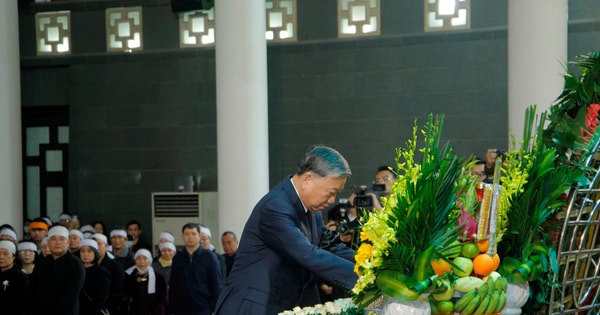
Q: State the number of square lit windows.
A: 6